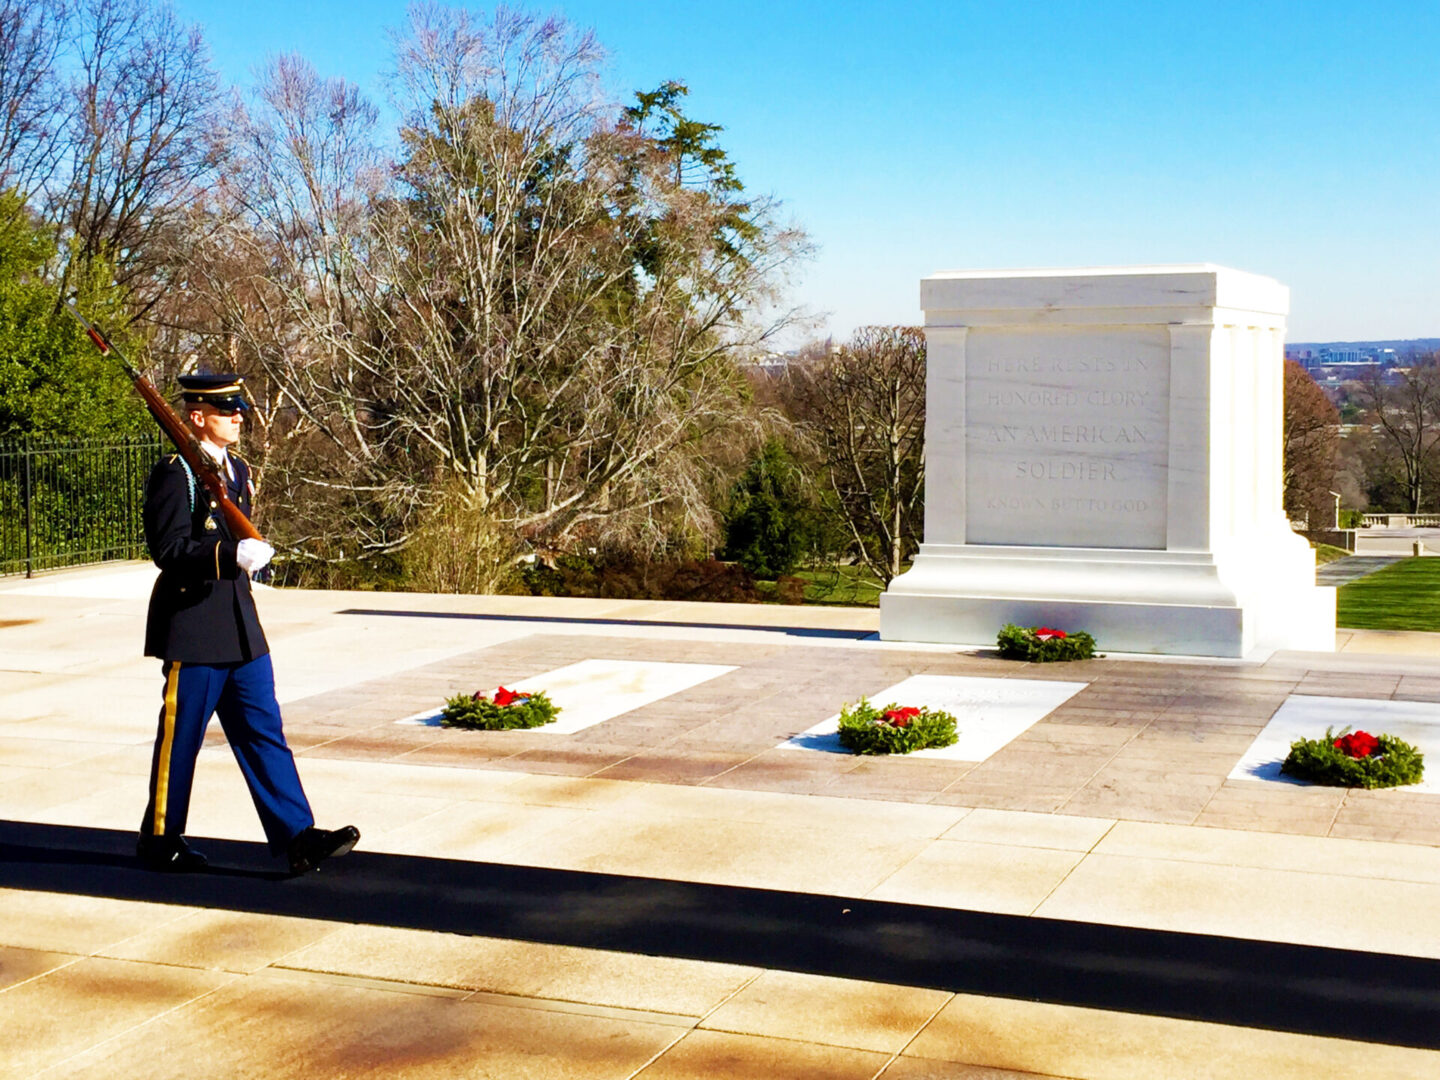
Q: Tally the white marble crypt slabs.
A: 3